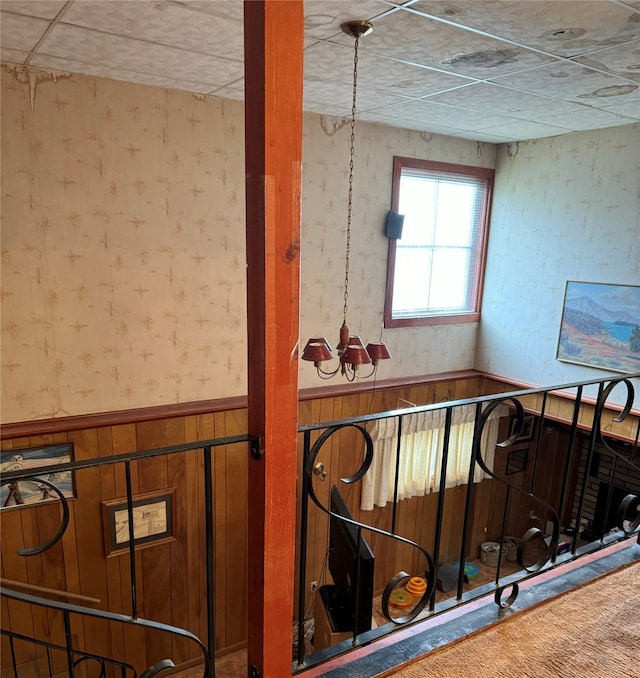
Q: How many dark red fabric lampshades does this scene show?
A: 5